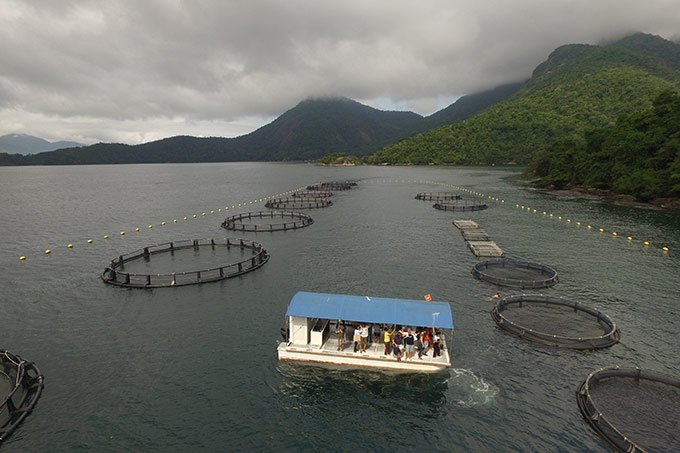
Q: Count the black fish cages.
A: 12